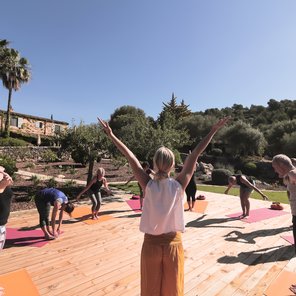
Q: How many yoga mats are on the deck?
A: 8